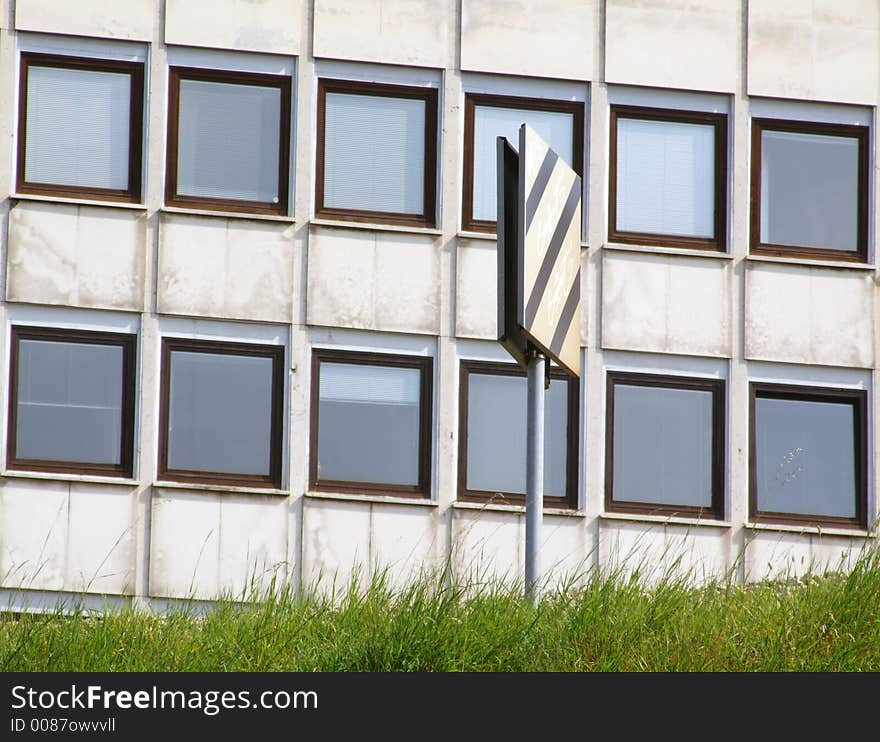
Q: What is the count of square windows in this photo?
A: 12